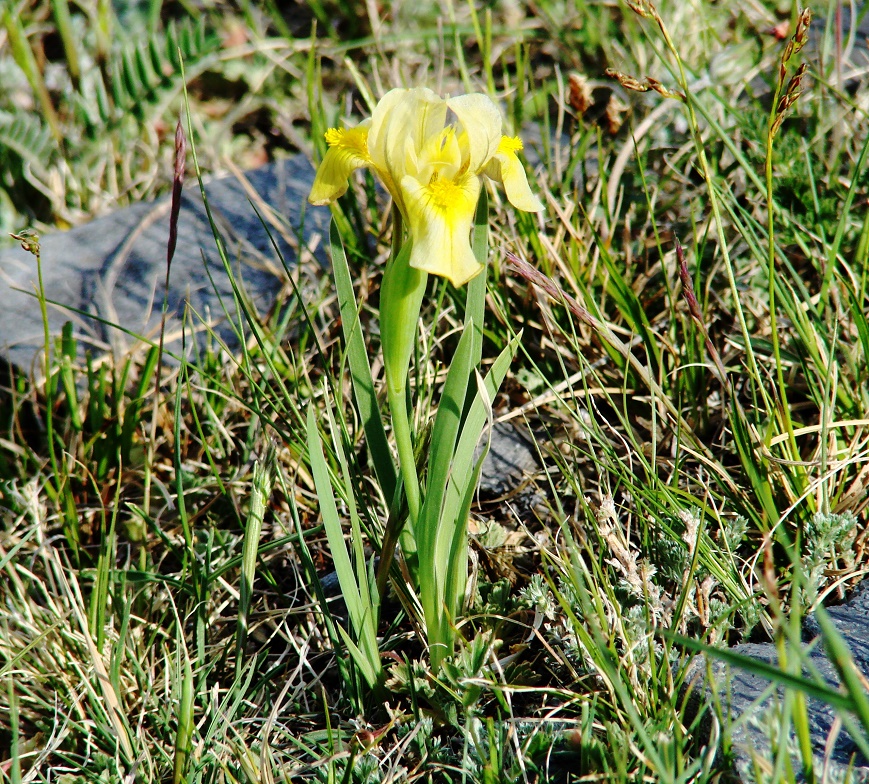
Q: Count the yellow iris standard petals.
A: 3